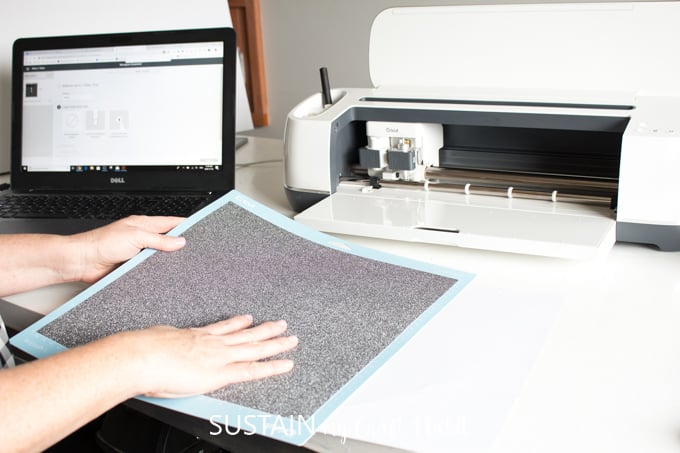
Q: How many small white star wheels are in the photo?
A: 4